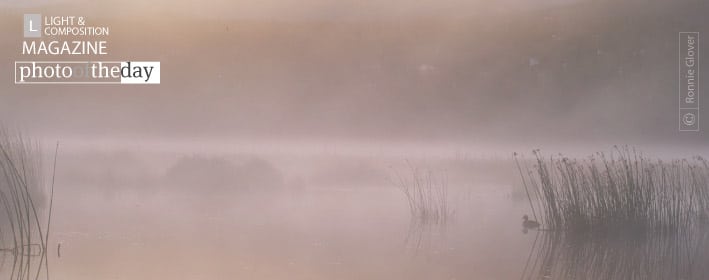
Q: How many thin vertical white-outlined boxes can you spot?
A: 1